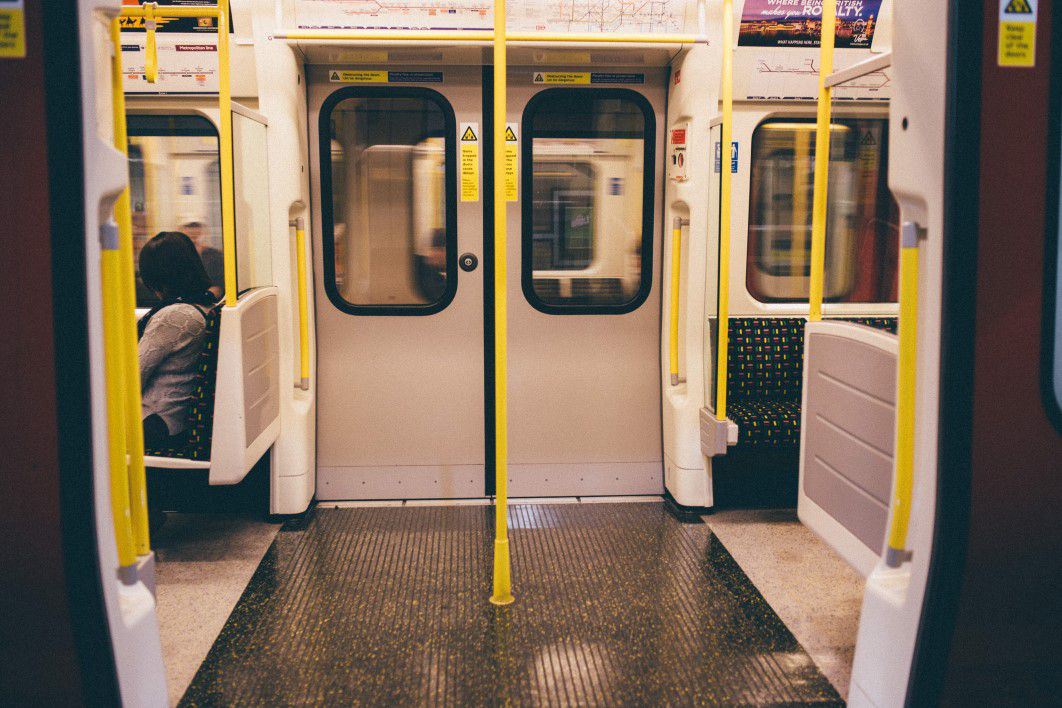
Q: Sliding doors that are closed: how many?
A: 2